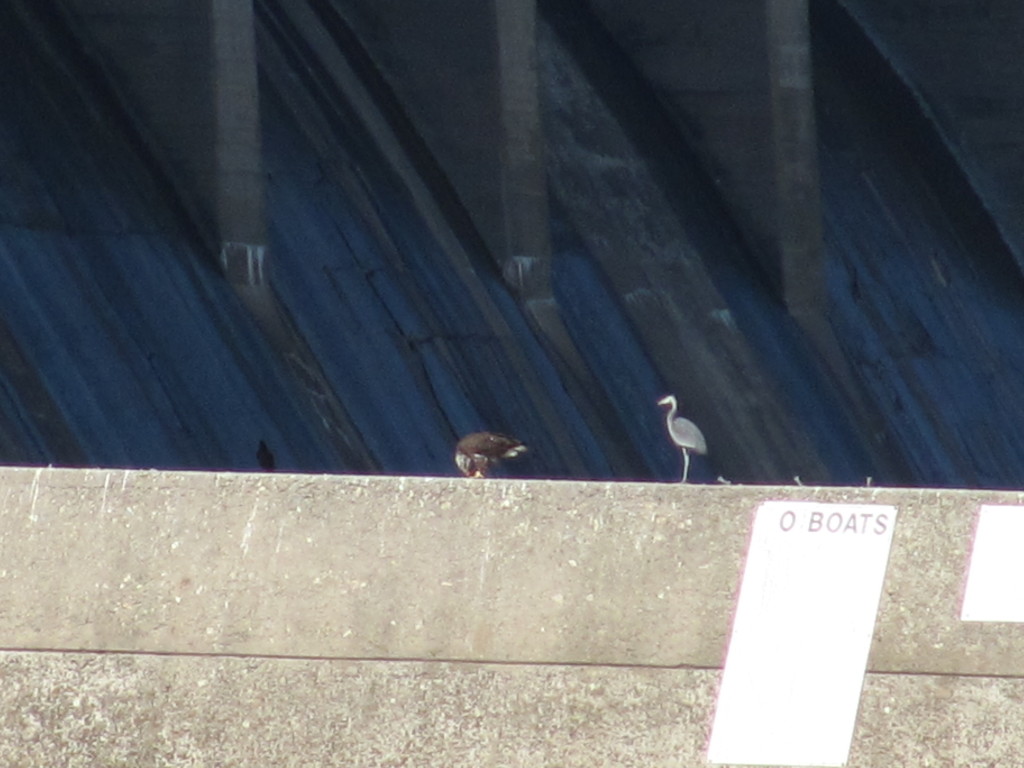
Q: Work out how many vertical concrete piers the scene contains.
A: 3